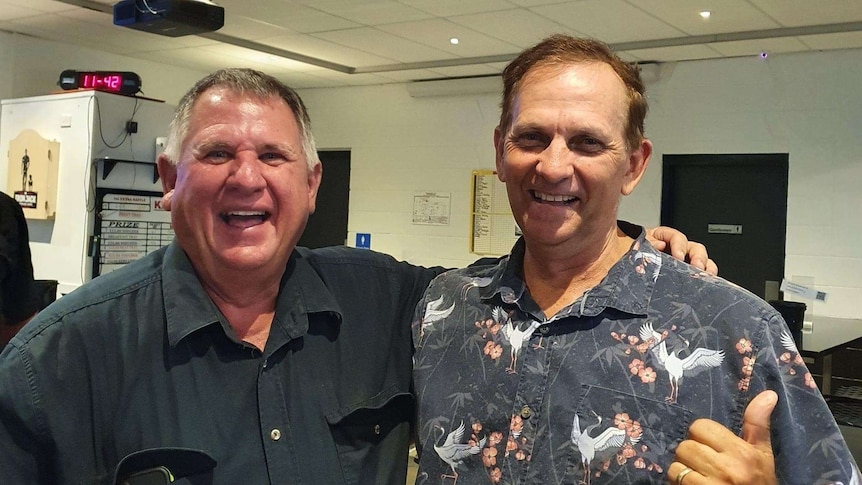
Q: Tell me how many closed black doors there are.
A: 2